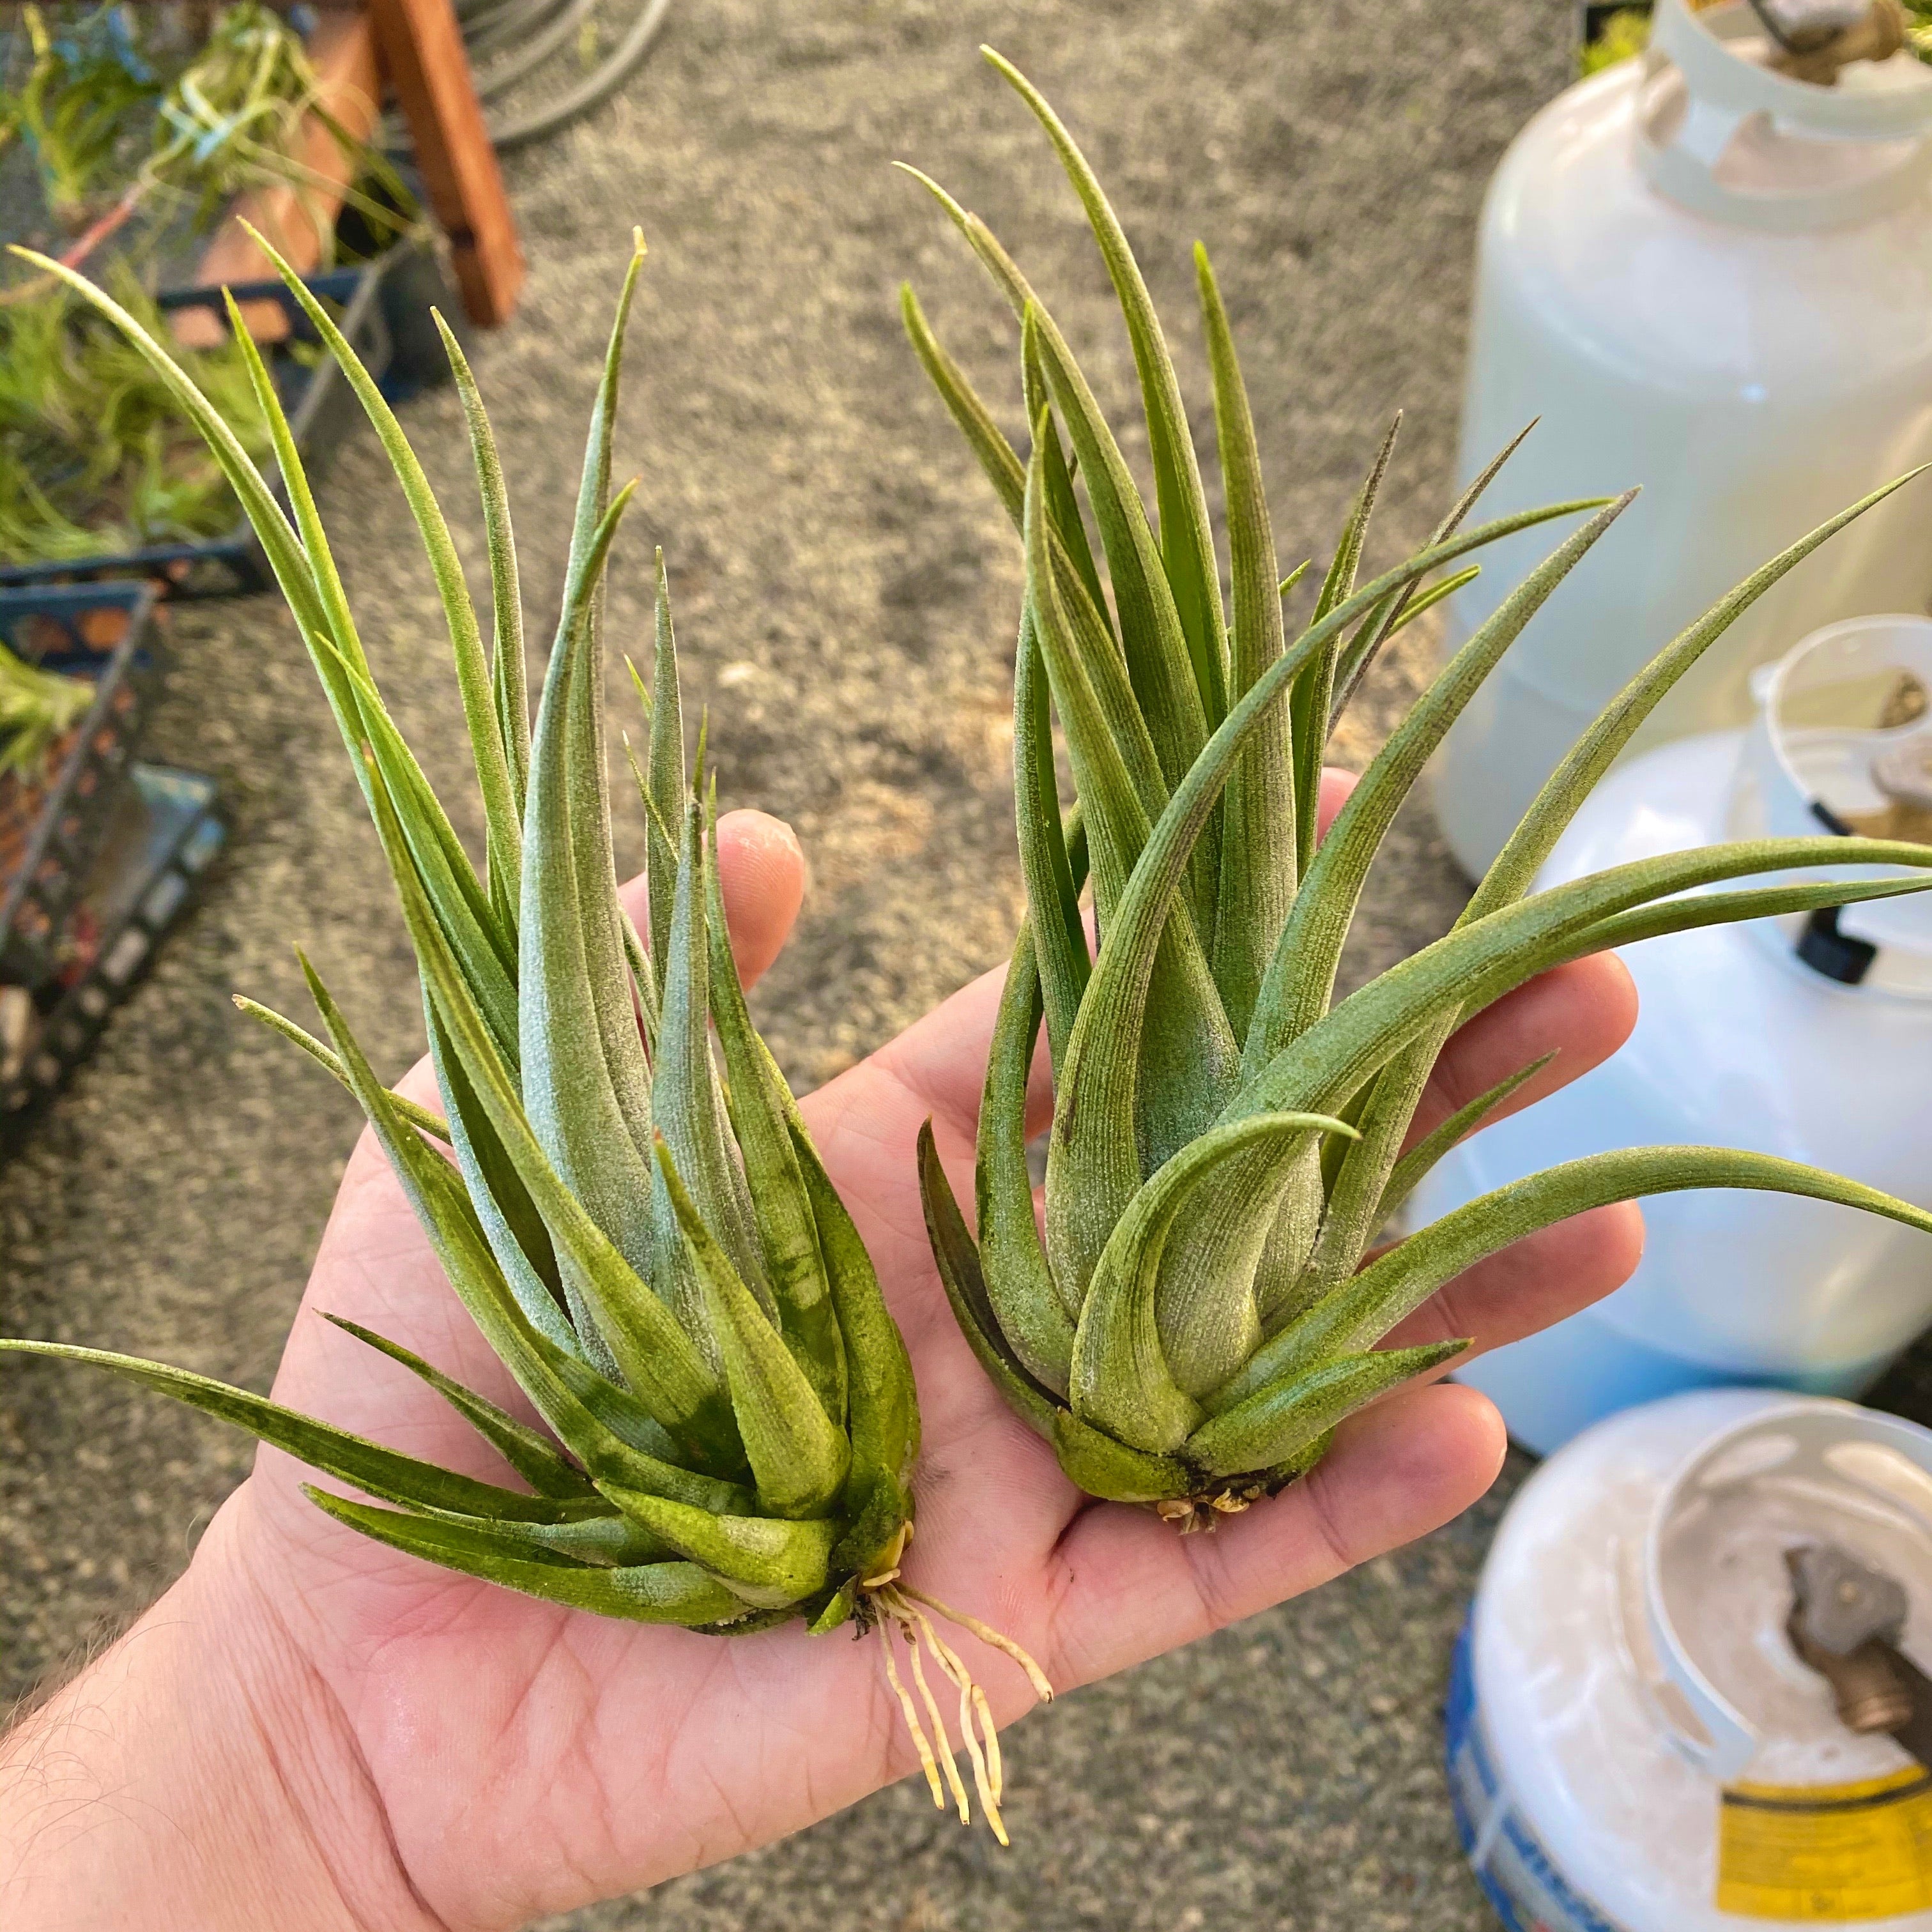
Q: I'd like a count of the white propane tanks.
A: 3